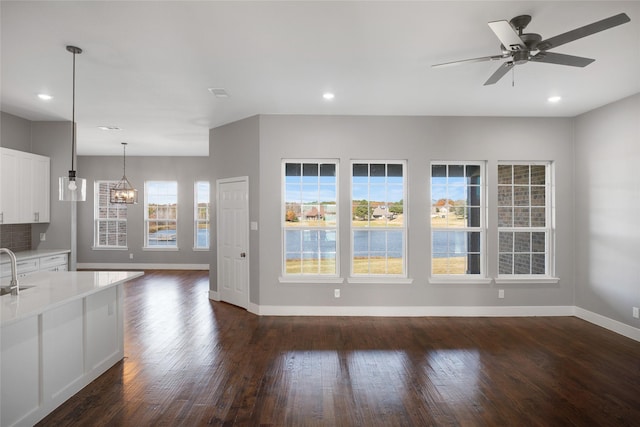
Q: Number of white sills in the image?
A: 7